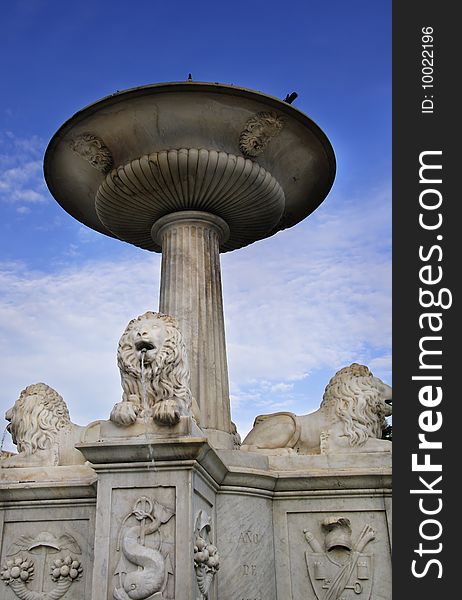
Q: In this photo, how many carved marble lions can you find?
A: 3